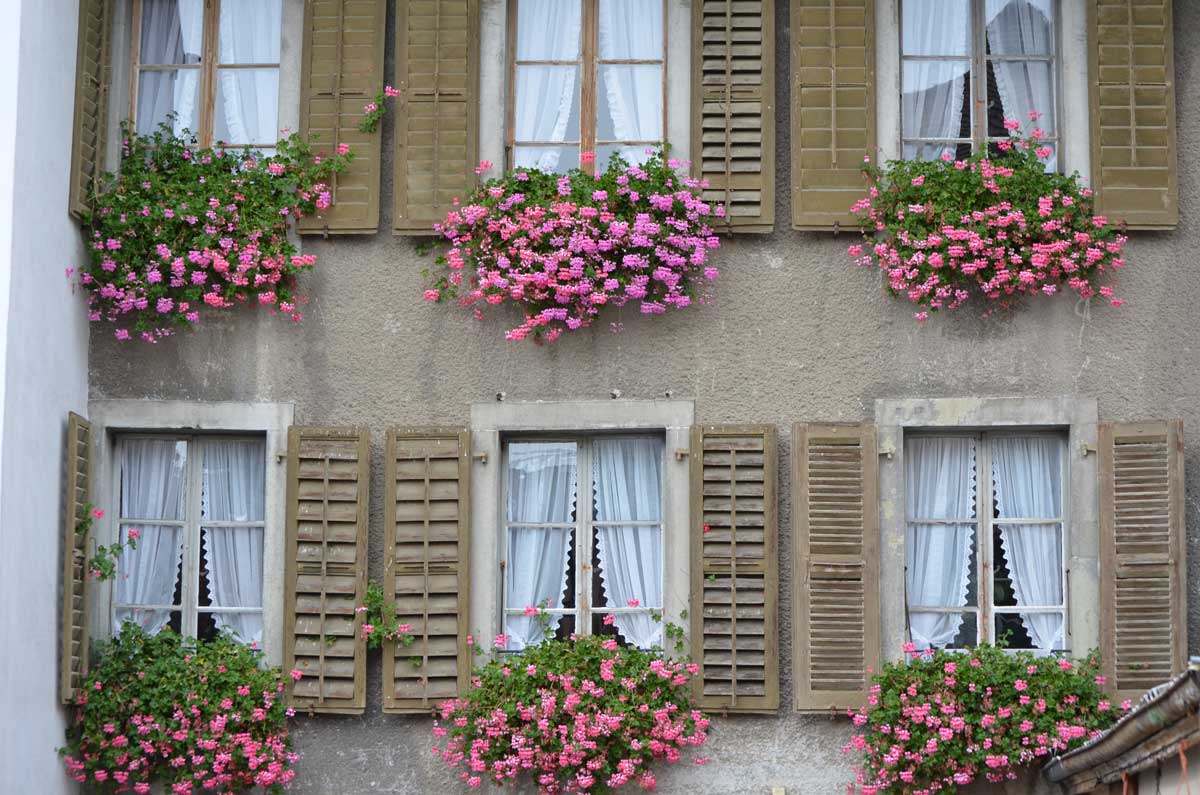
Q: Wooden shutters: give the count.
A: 12